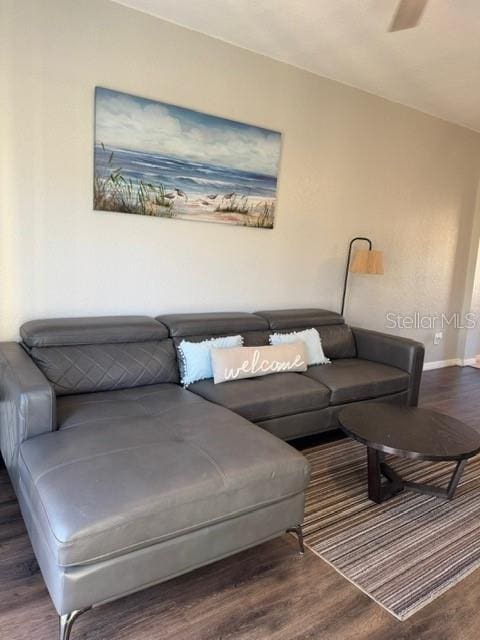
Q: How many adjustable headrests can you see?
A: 3